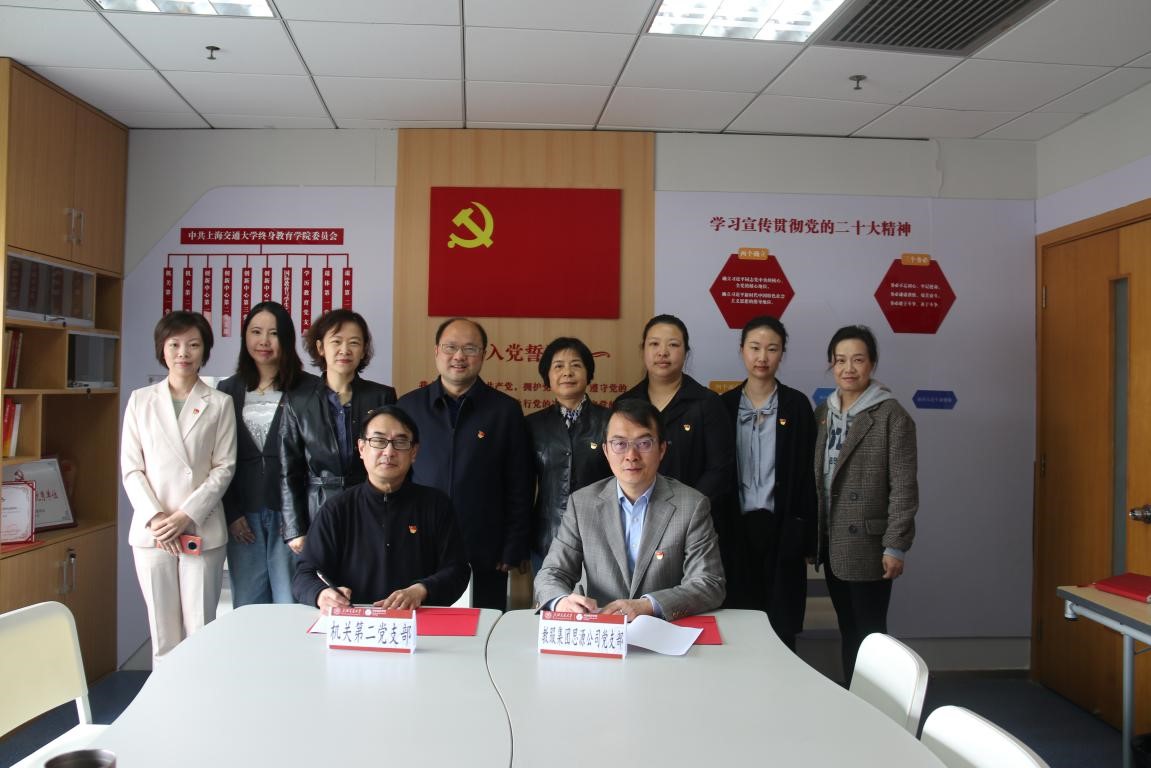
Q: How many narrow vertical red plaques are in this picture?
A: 10